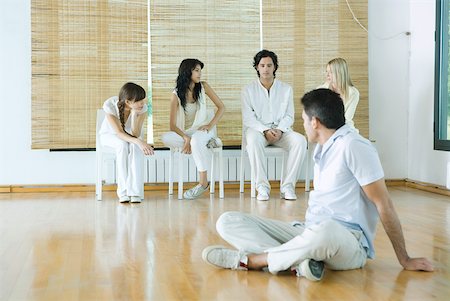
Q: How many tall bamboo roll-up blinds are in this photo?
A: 3